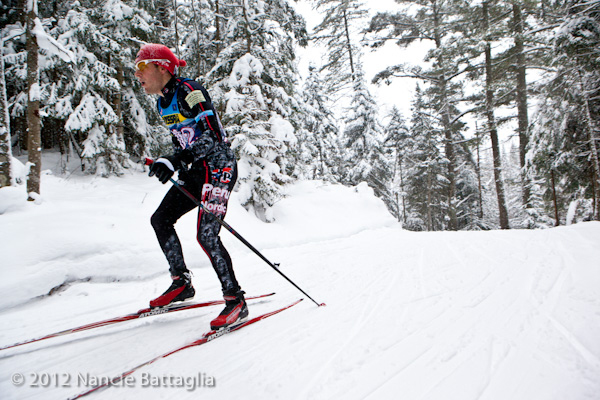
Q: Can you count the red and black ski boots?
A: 2